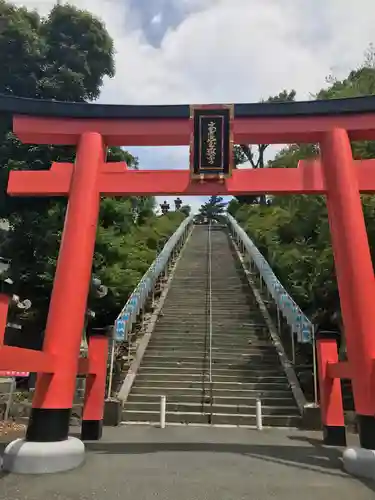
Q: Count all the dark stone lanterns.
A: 2